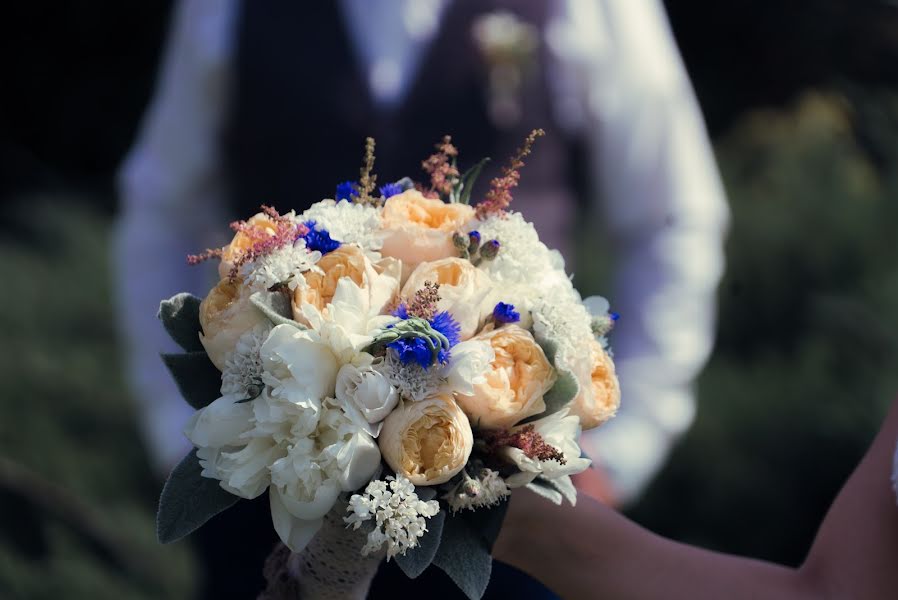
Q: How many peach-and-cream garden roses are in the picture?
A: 8